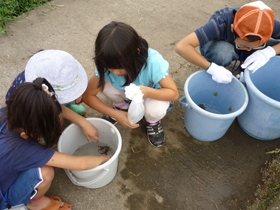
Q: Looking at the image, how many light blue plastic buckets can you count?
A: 2